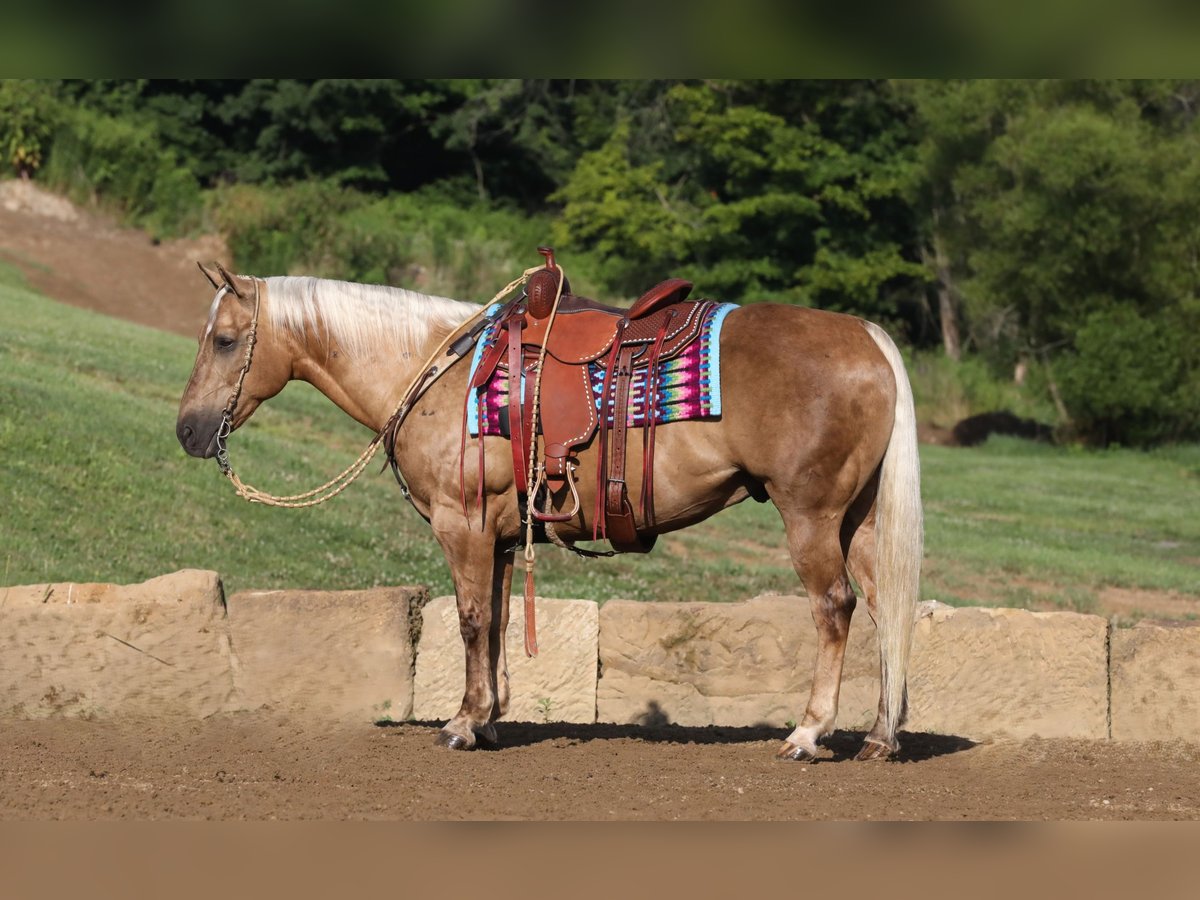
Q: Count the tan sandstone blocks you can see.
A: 6